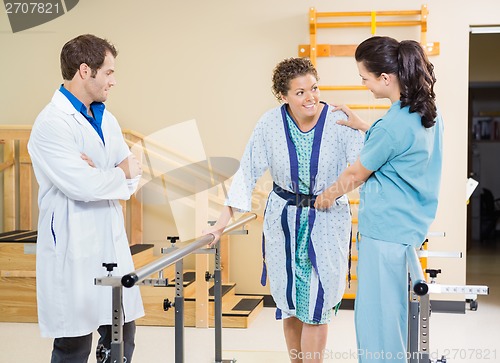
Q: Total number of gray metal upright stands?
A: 5